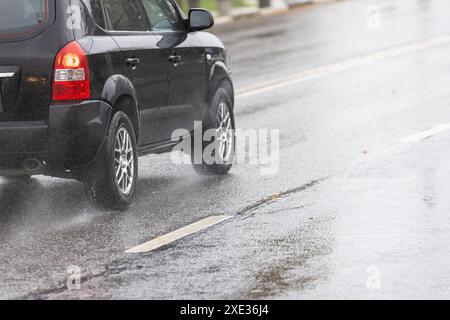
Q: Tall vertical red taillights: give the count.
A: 1